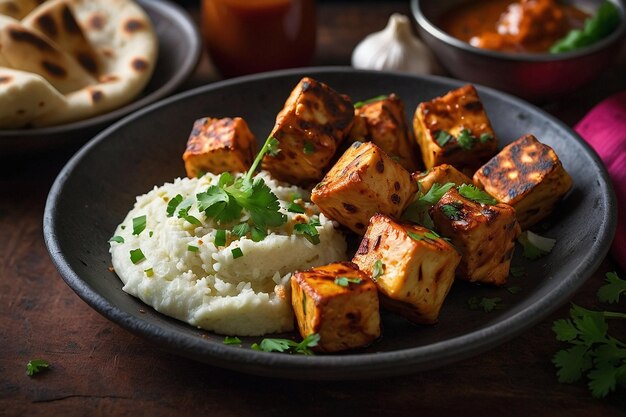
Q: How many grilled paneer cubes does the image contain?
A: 10